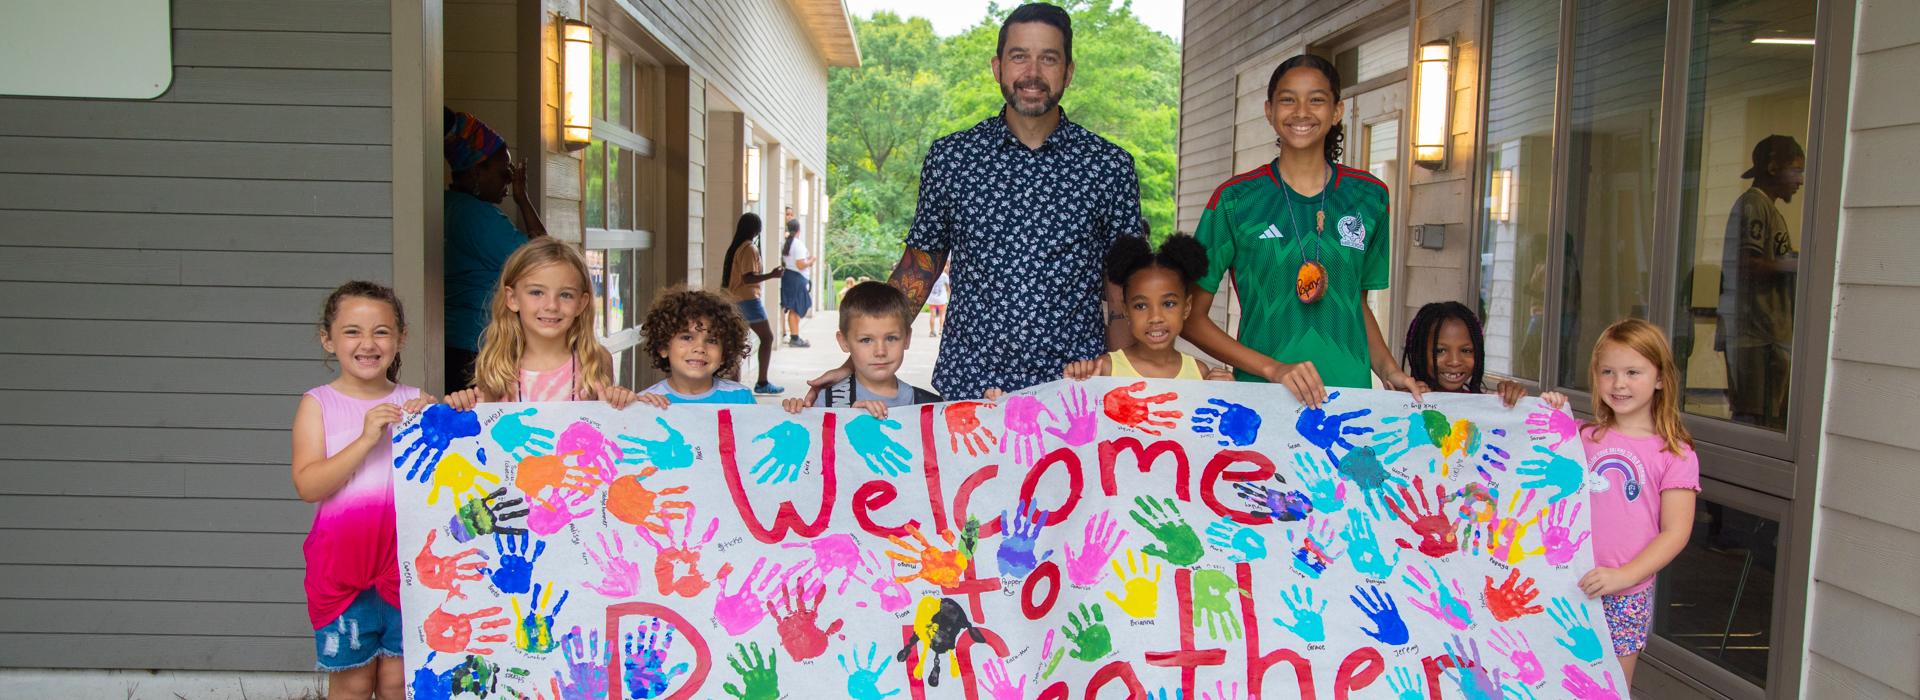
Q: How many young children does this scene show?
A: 7